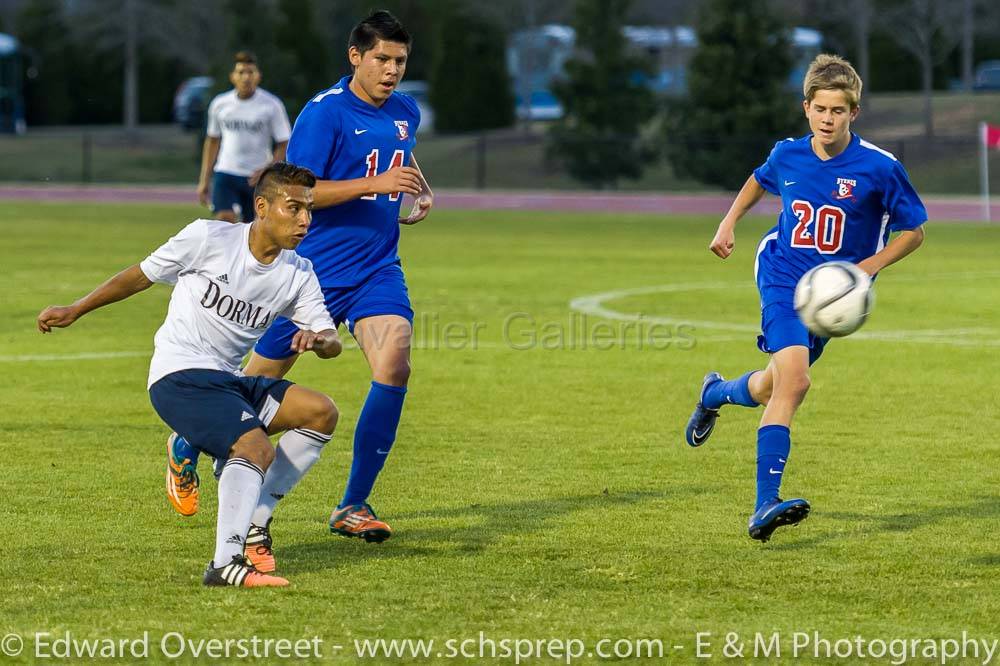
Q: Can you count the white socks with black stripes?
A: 2